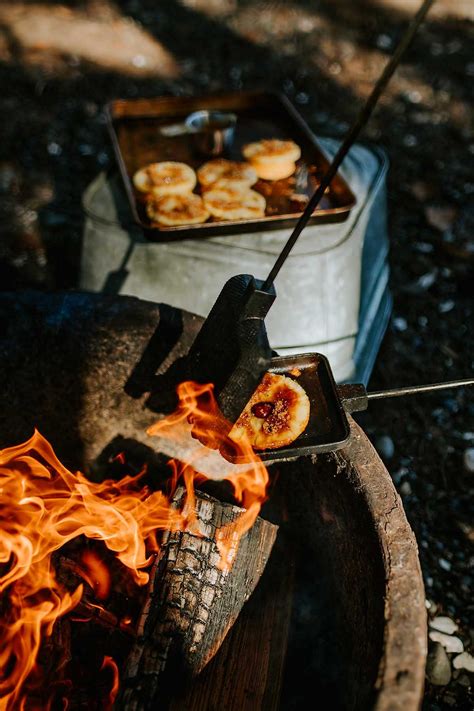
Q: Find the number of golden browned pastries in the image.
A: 6